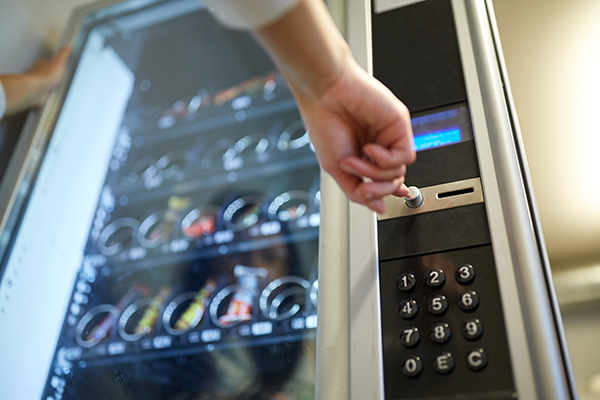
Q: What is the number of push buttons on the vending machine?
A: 13